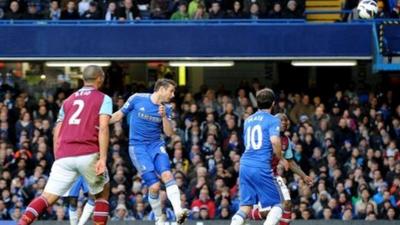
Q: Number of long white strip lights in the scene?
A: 3